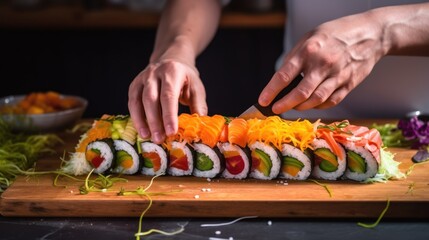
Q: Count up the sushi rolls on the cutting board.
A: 10